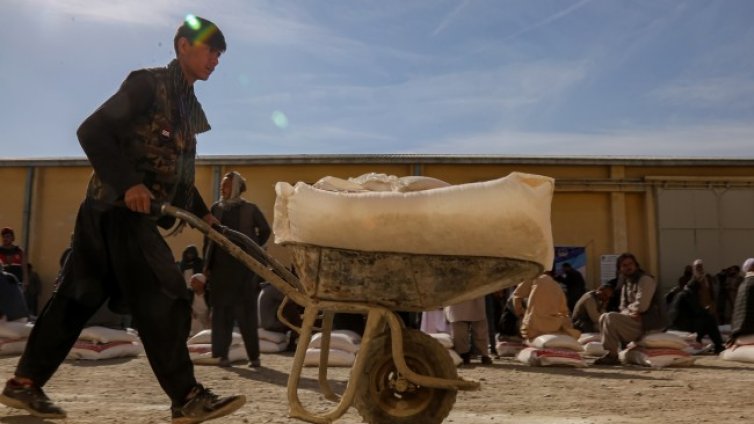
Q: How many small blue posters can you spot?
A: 1